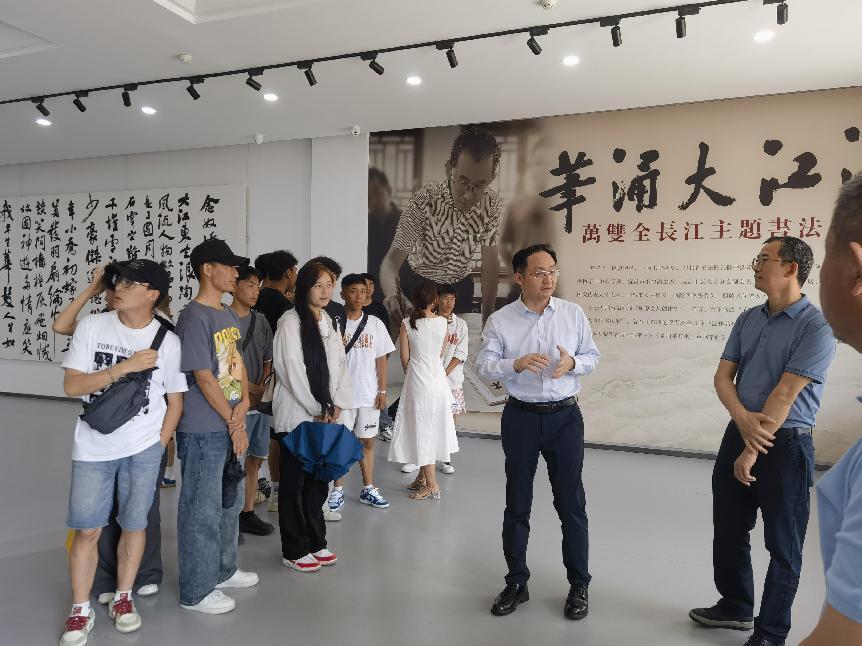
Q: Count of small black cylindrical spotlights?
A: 12